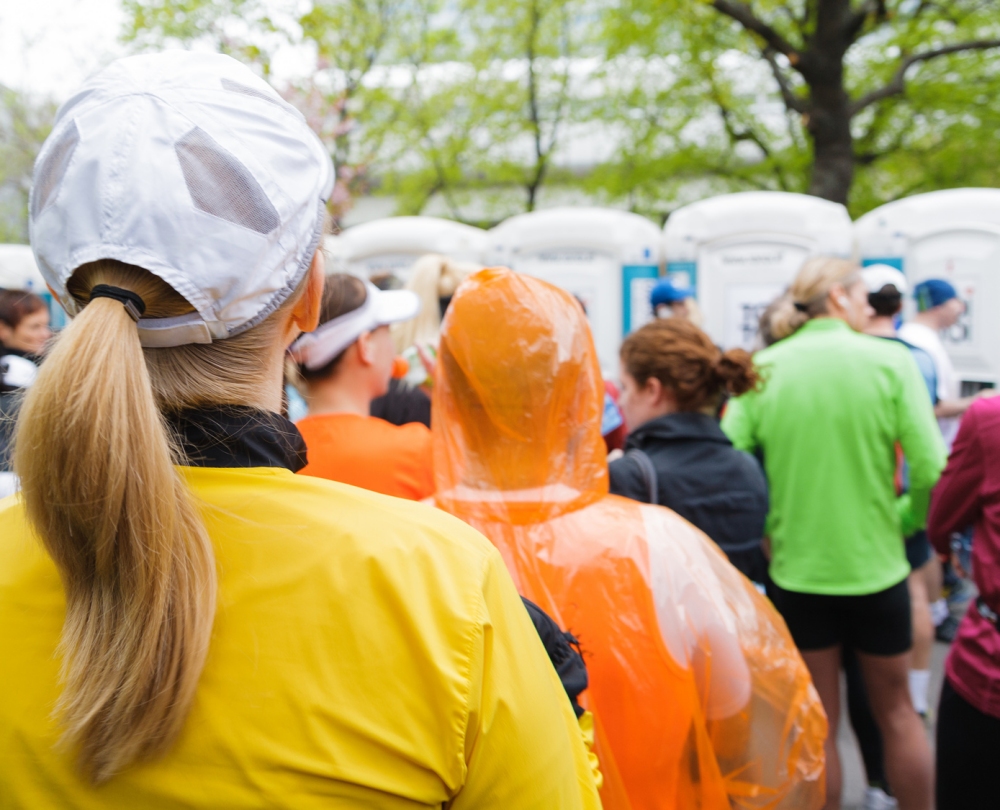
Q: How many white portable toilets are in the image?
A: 5